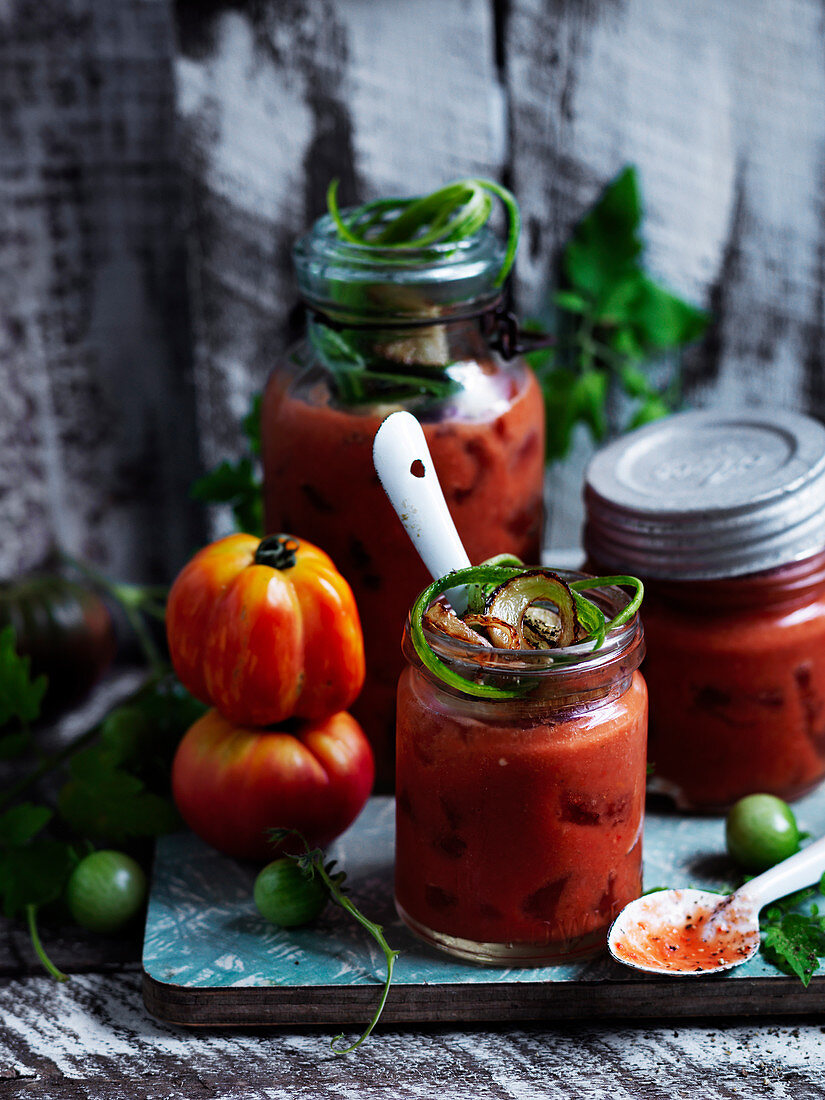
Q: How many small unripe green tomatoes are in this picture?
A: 3